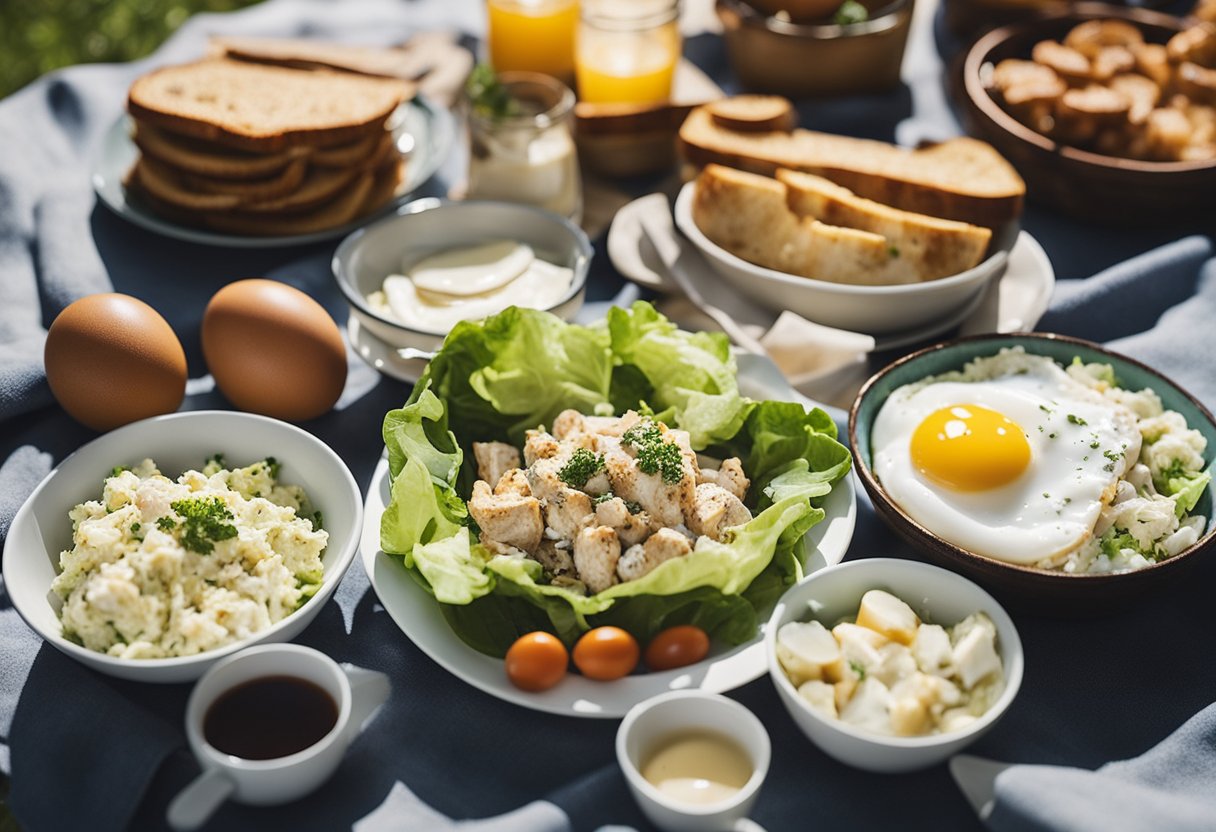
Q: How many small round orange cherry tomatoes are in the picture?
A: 3